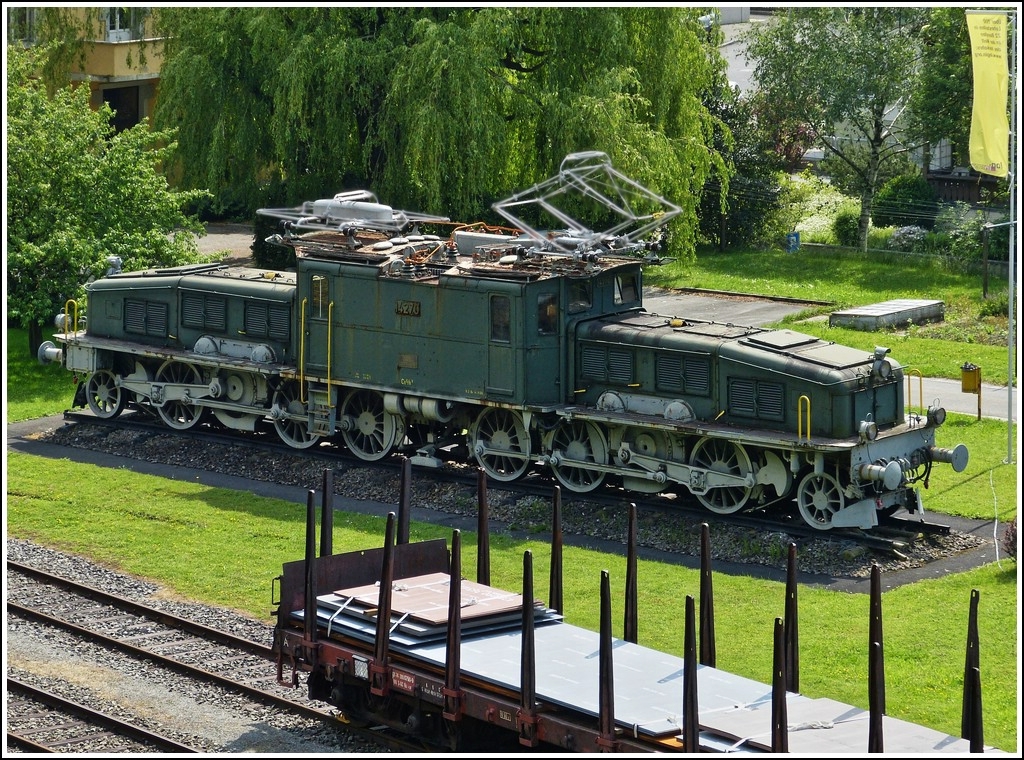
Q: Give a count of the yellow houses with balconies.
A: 1